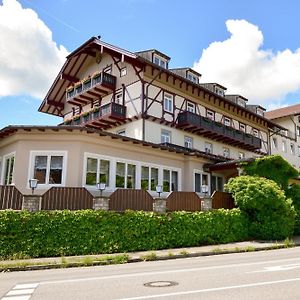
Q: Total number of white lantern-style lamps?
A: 4